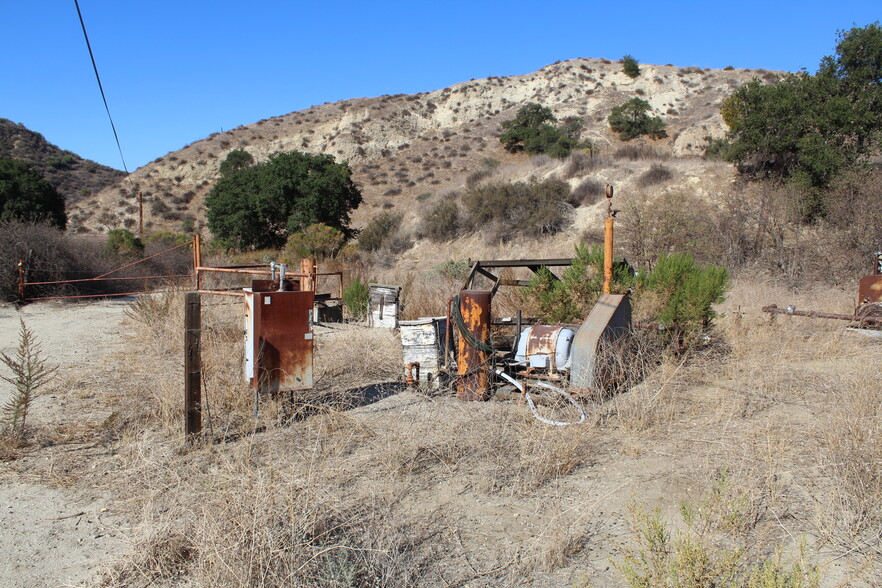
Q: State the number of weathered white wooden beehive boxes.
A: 2